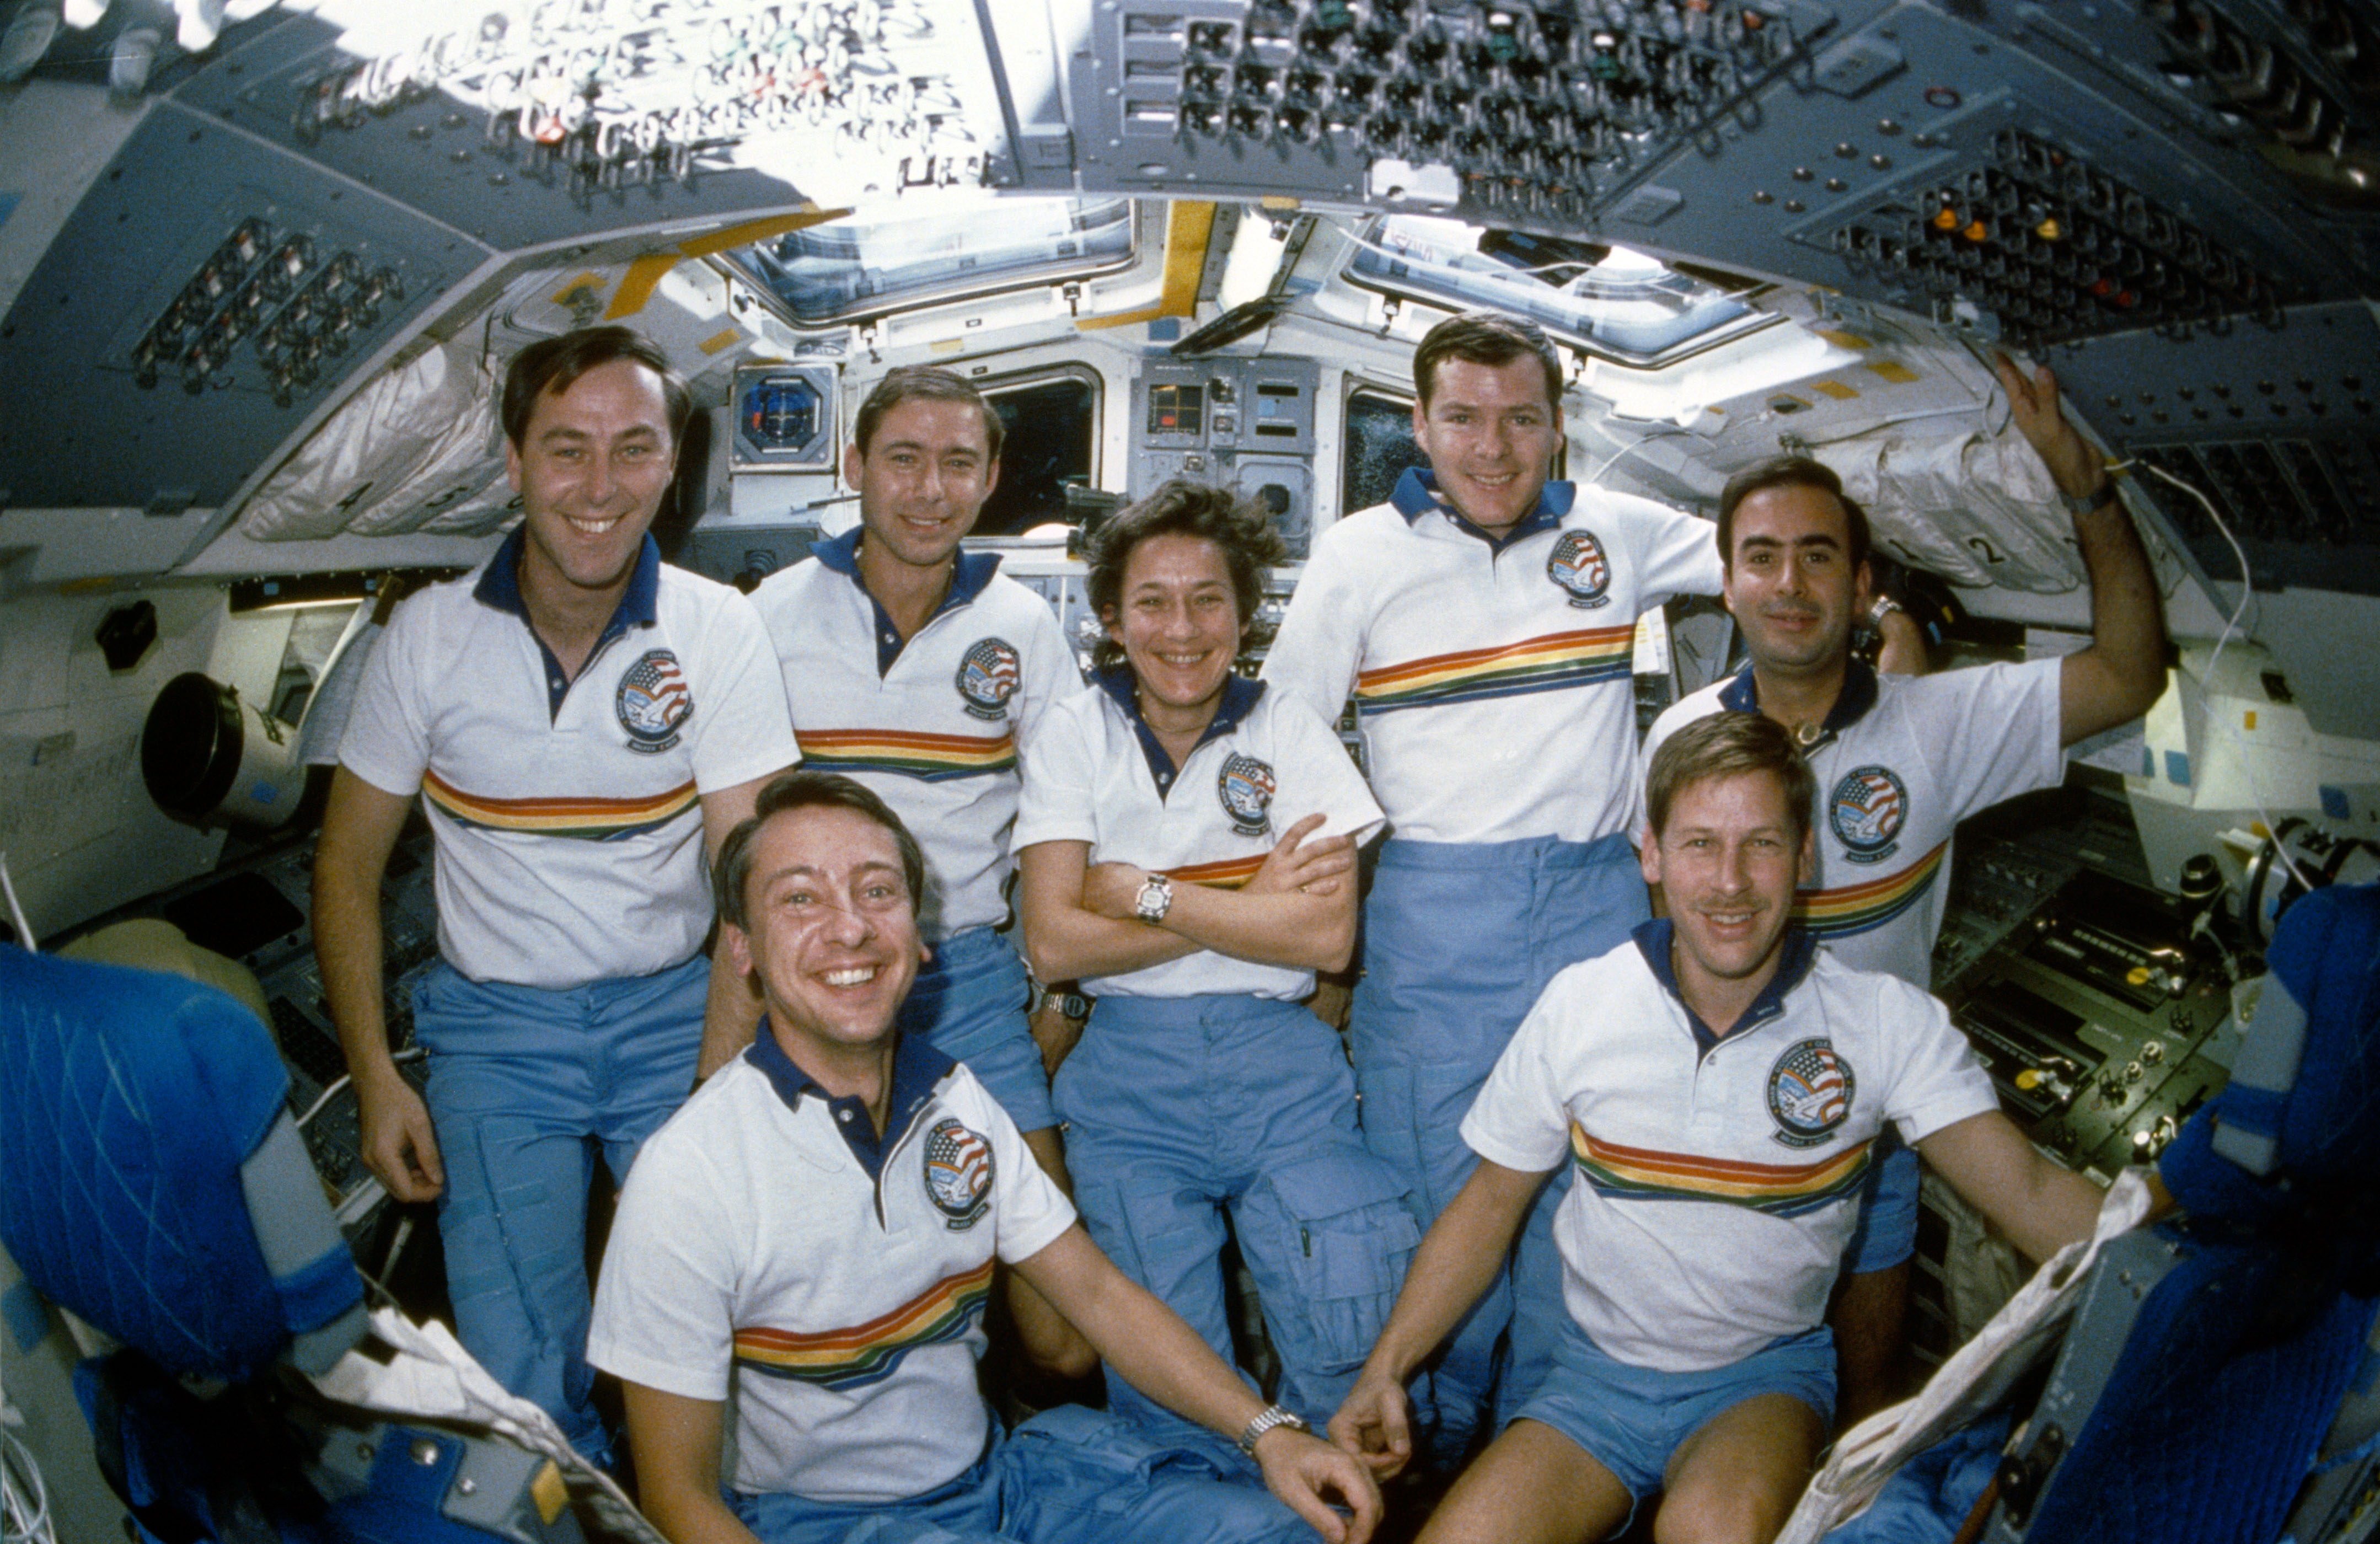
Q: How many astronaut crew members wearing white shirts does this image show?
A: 7